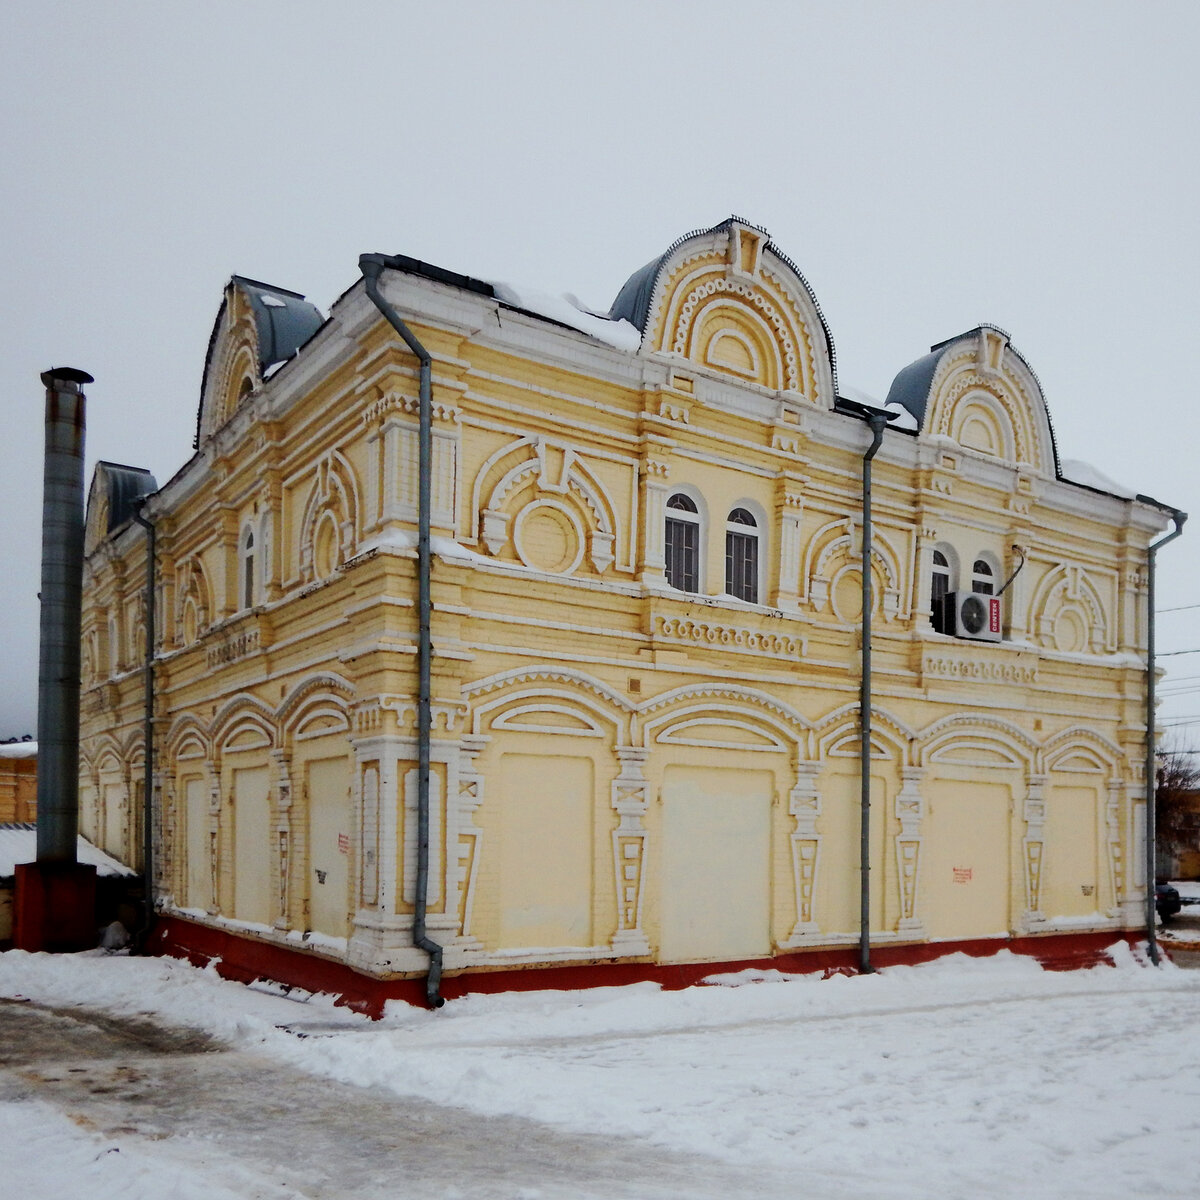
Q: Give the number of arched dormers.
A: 4